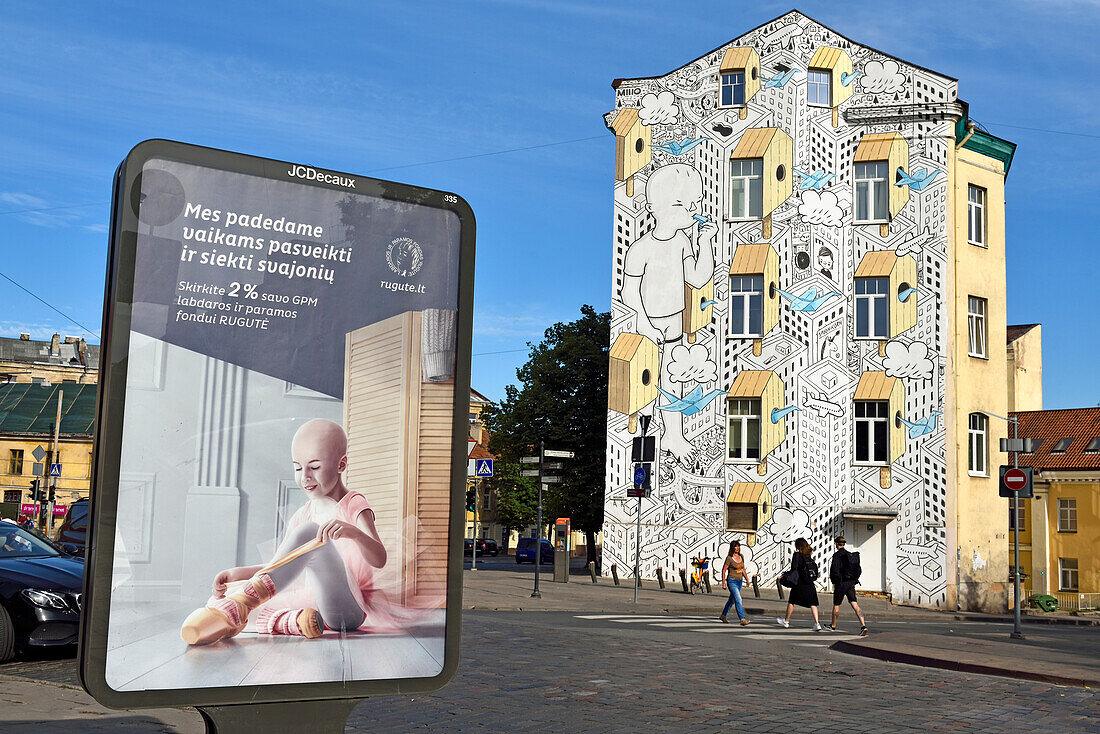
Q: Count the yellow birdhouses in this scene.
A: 12